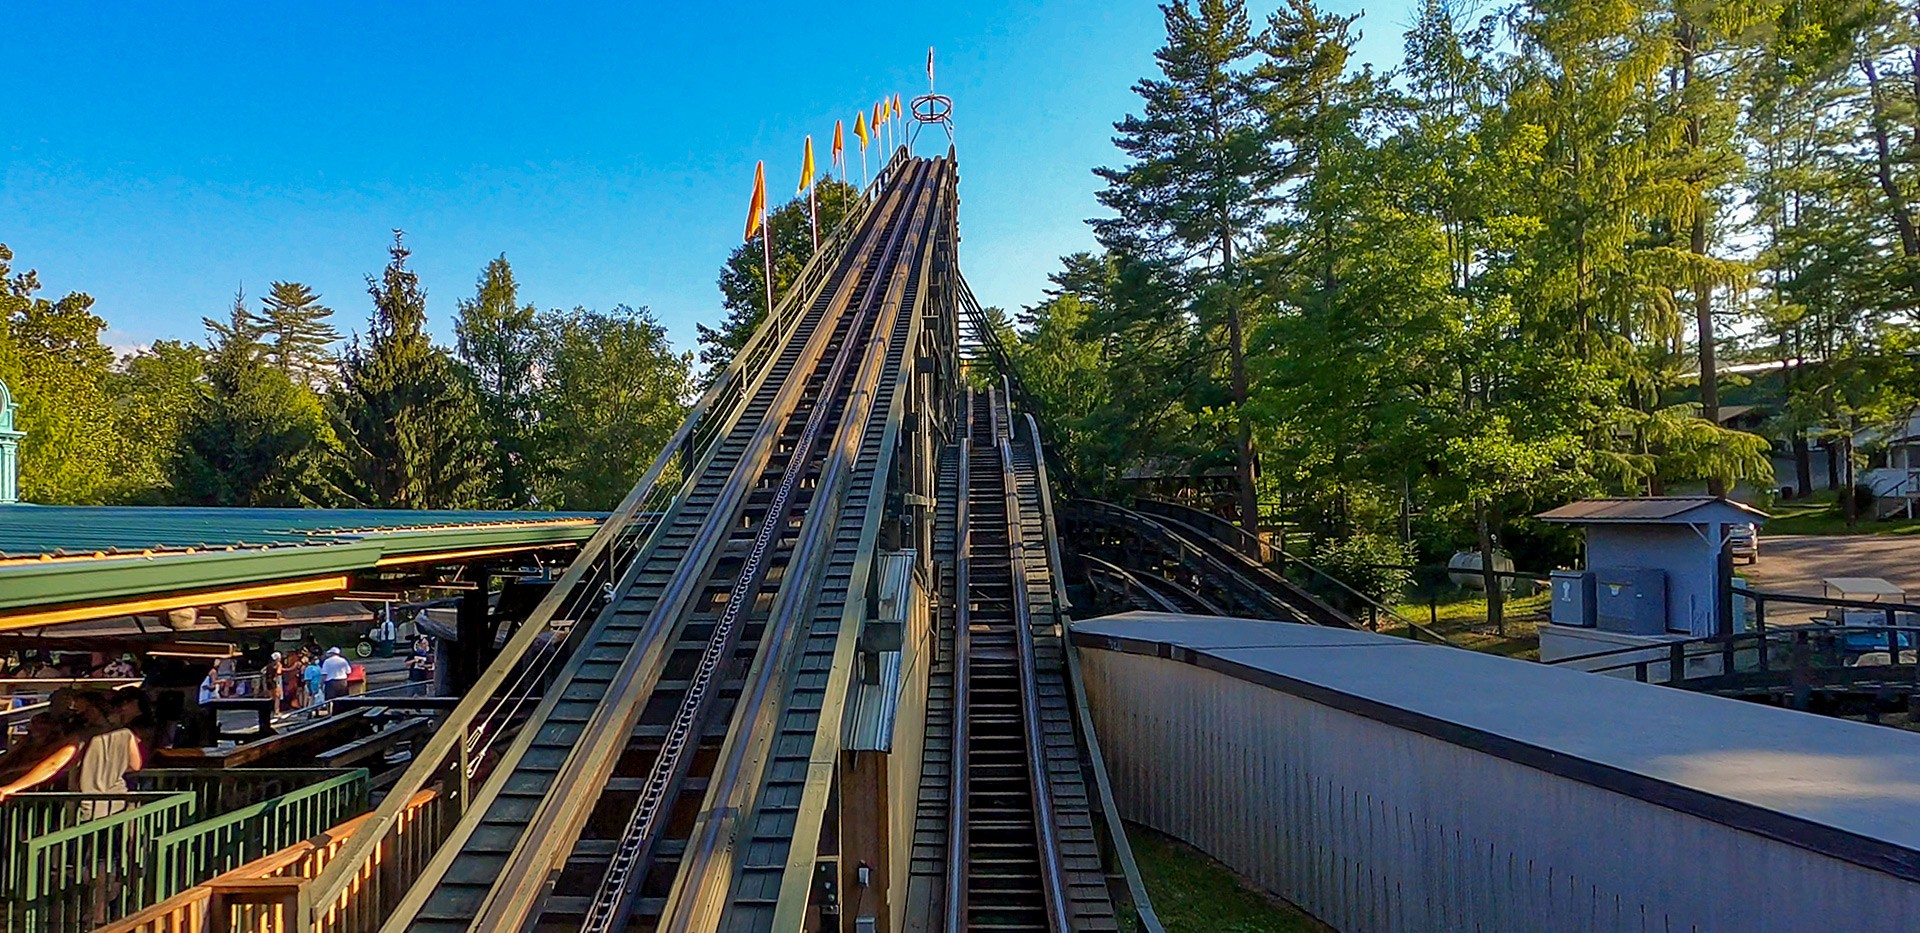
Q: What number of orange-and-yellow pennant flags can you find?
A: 7